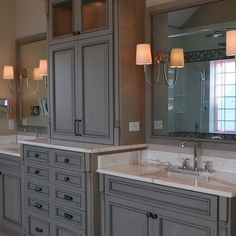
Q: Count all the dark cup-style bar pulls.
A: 5